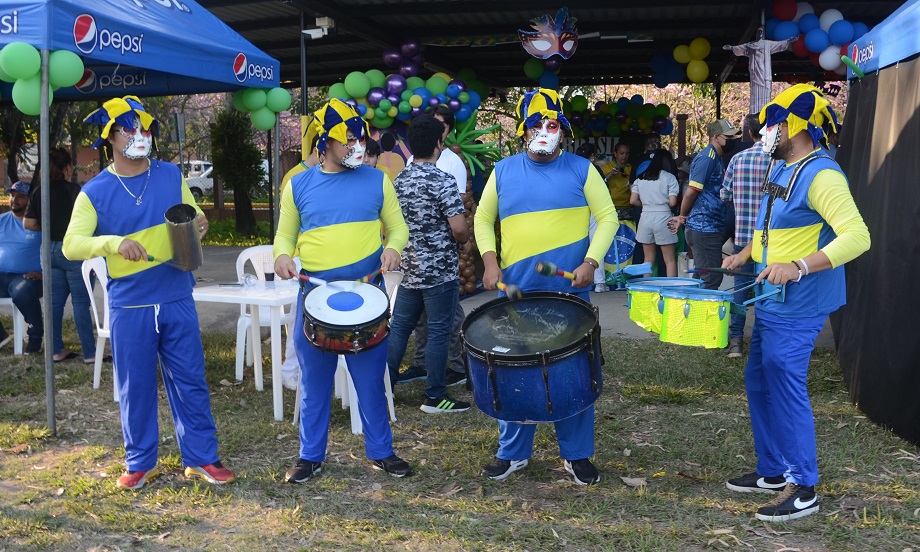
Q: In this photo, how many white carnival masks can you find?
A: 4